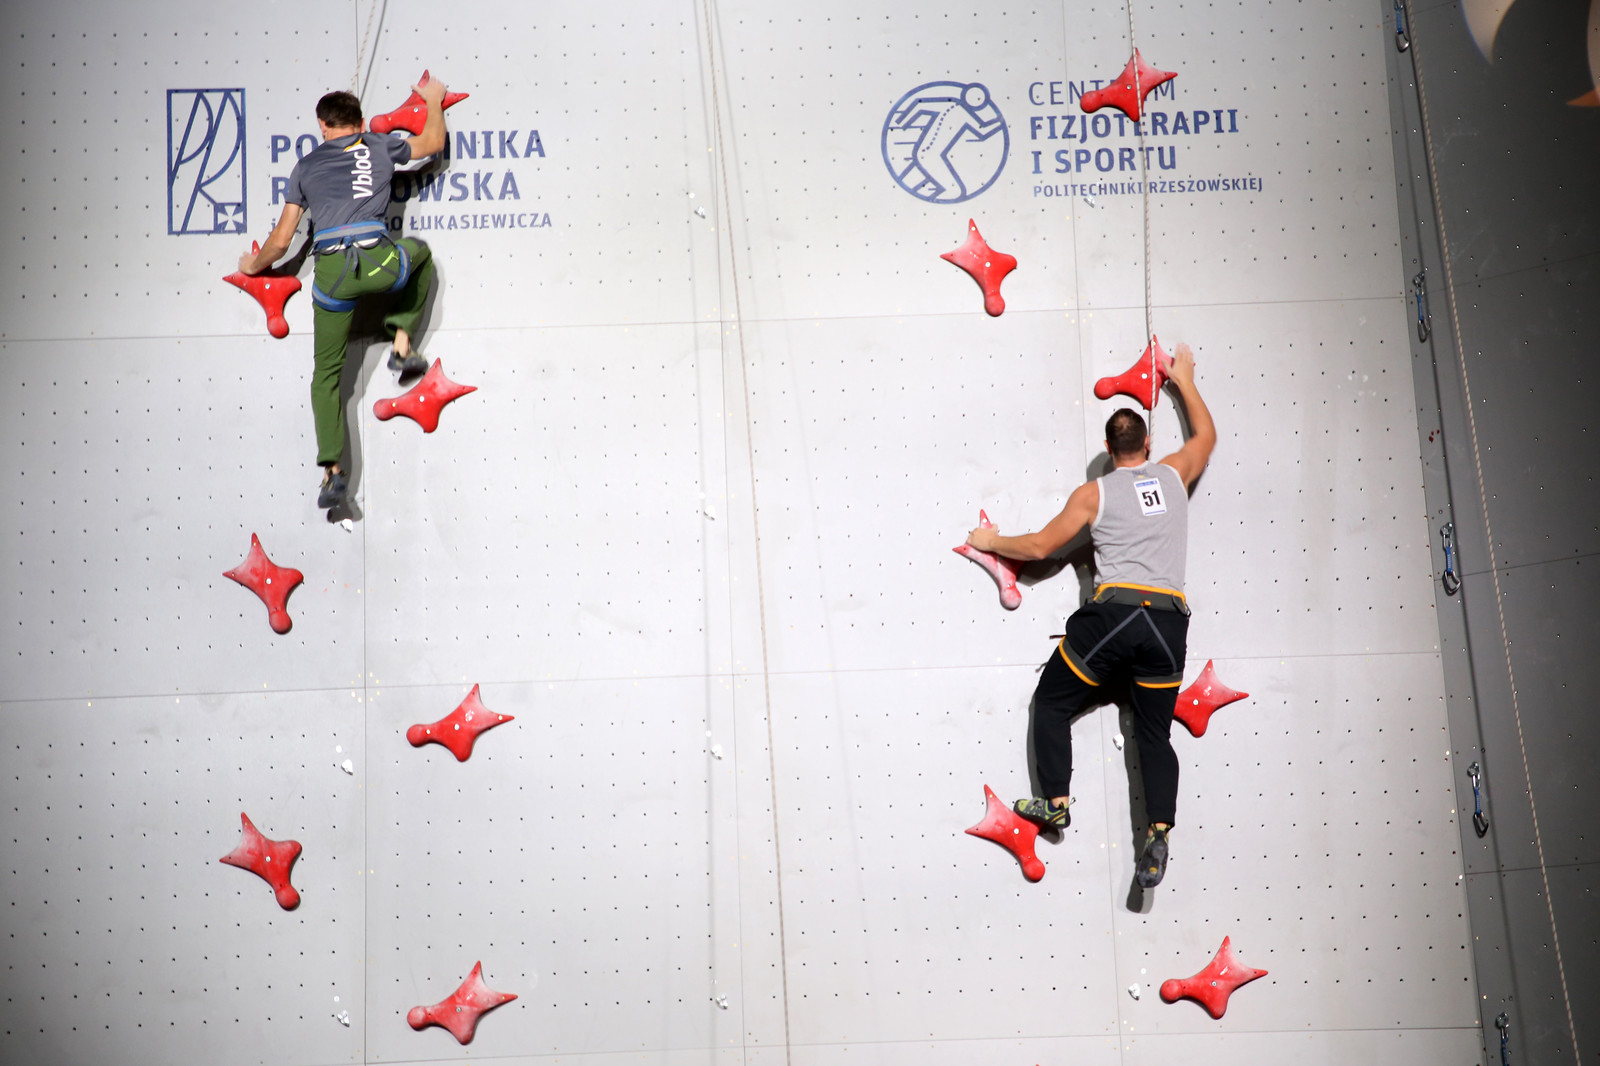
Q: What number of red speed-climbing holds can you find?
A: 14